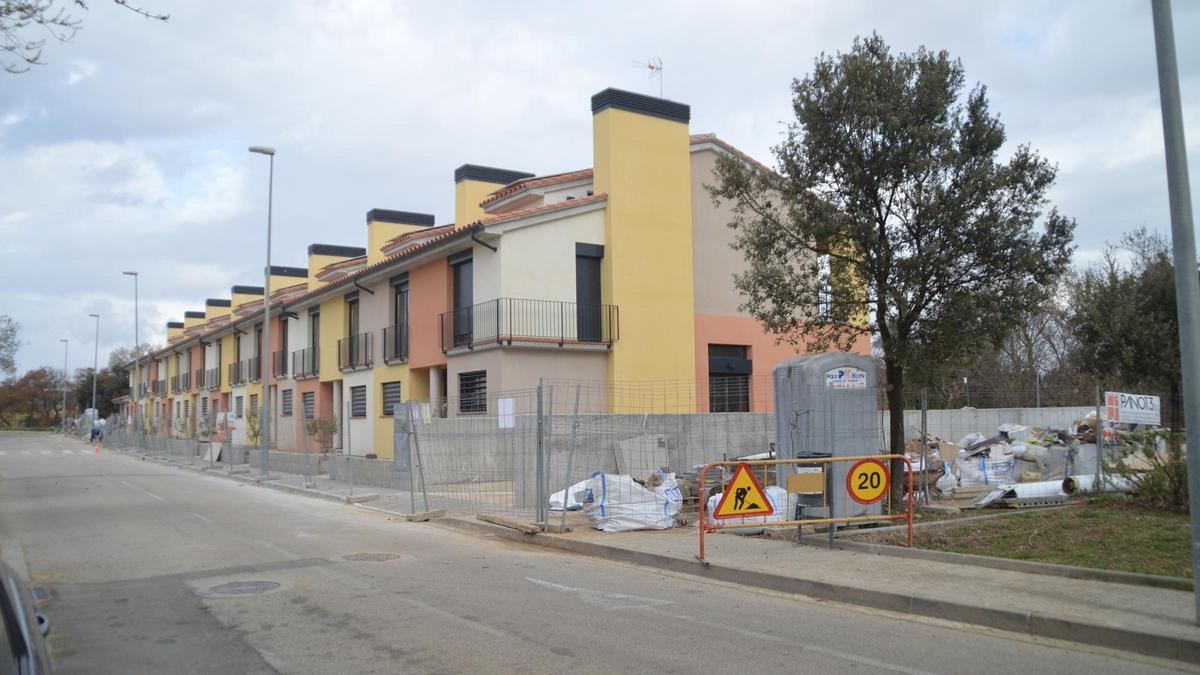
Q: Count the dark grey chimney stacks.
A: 9